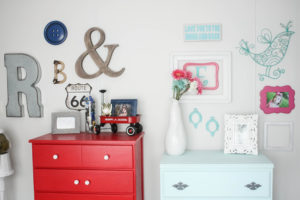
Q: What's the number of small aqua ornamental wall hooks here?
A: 2